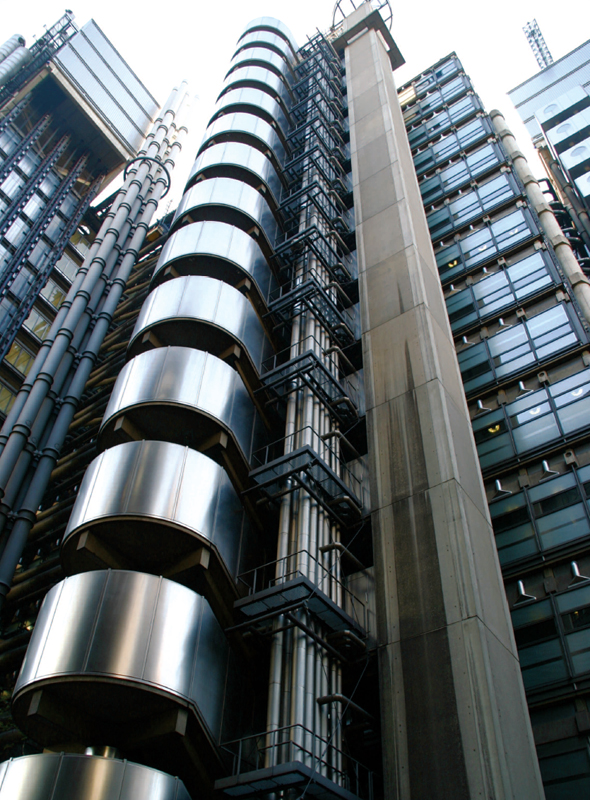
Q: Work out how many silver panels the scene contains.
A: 14